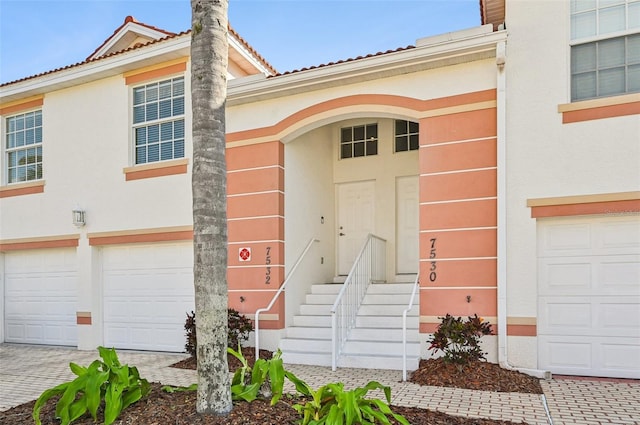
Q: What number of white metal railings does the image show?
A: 3